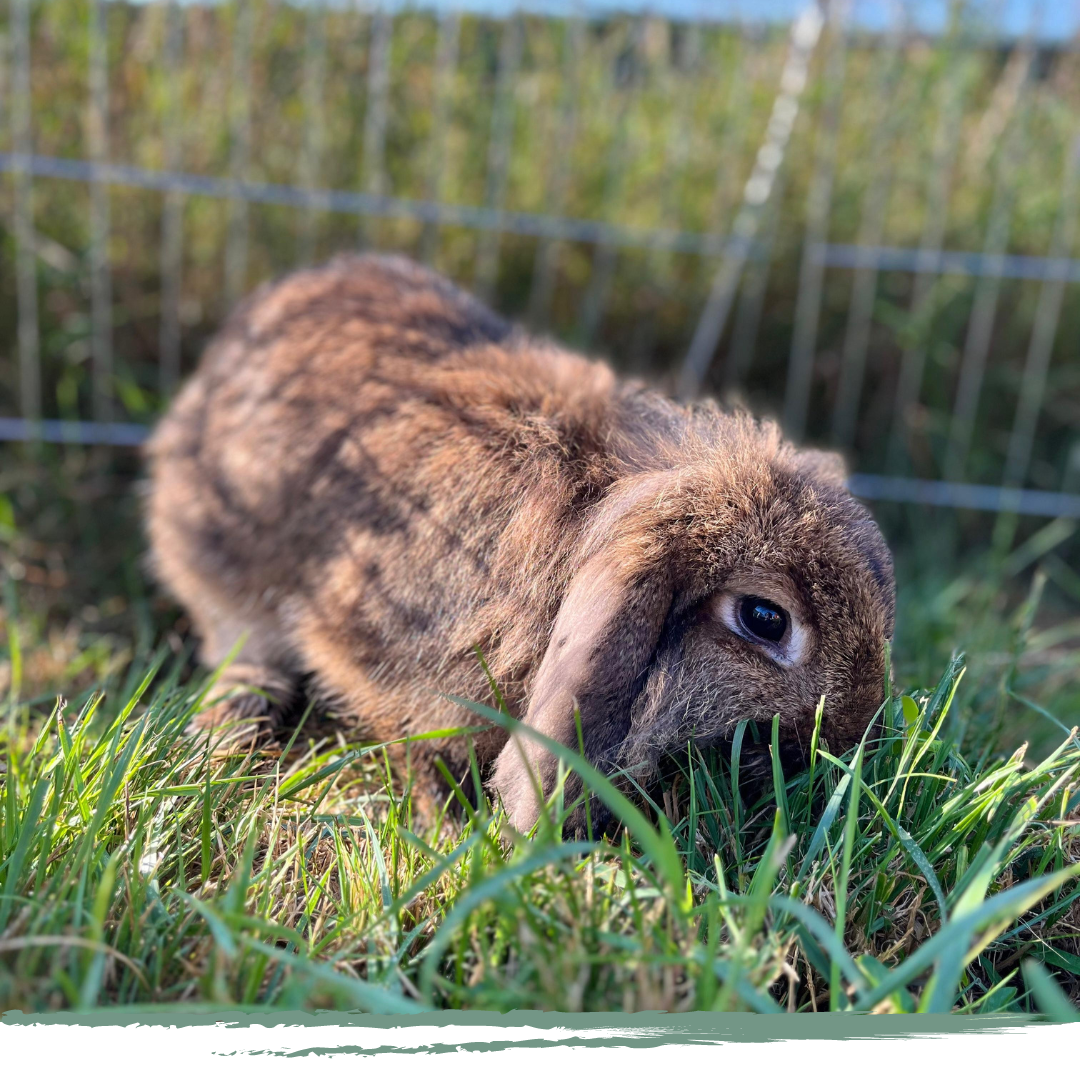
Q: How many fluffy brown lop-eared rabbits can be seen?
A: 1